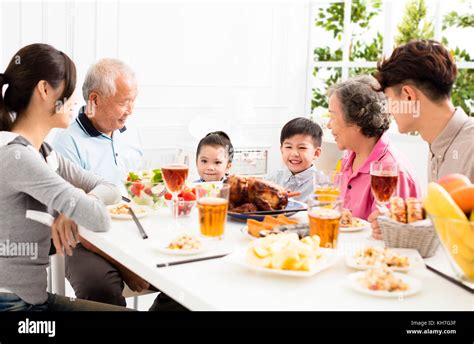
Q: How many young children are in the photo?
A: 2